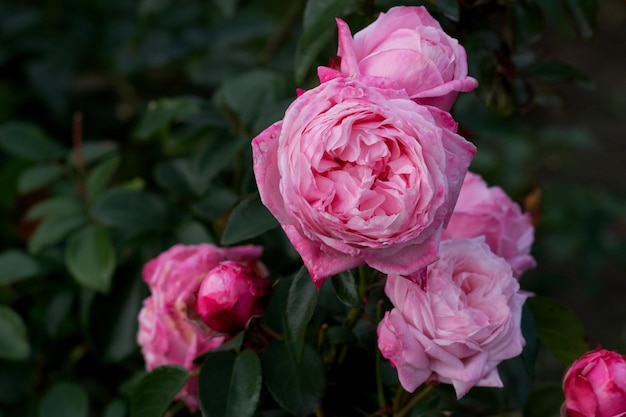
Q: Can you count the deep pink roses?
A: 2